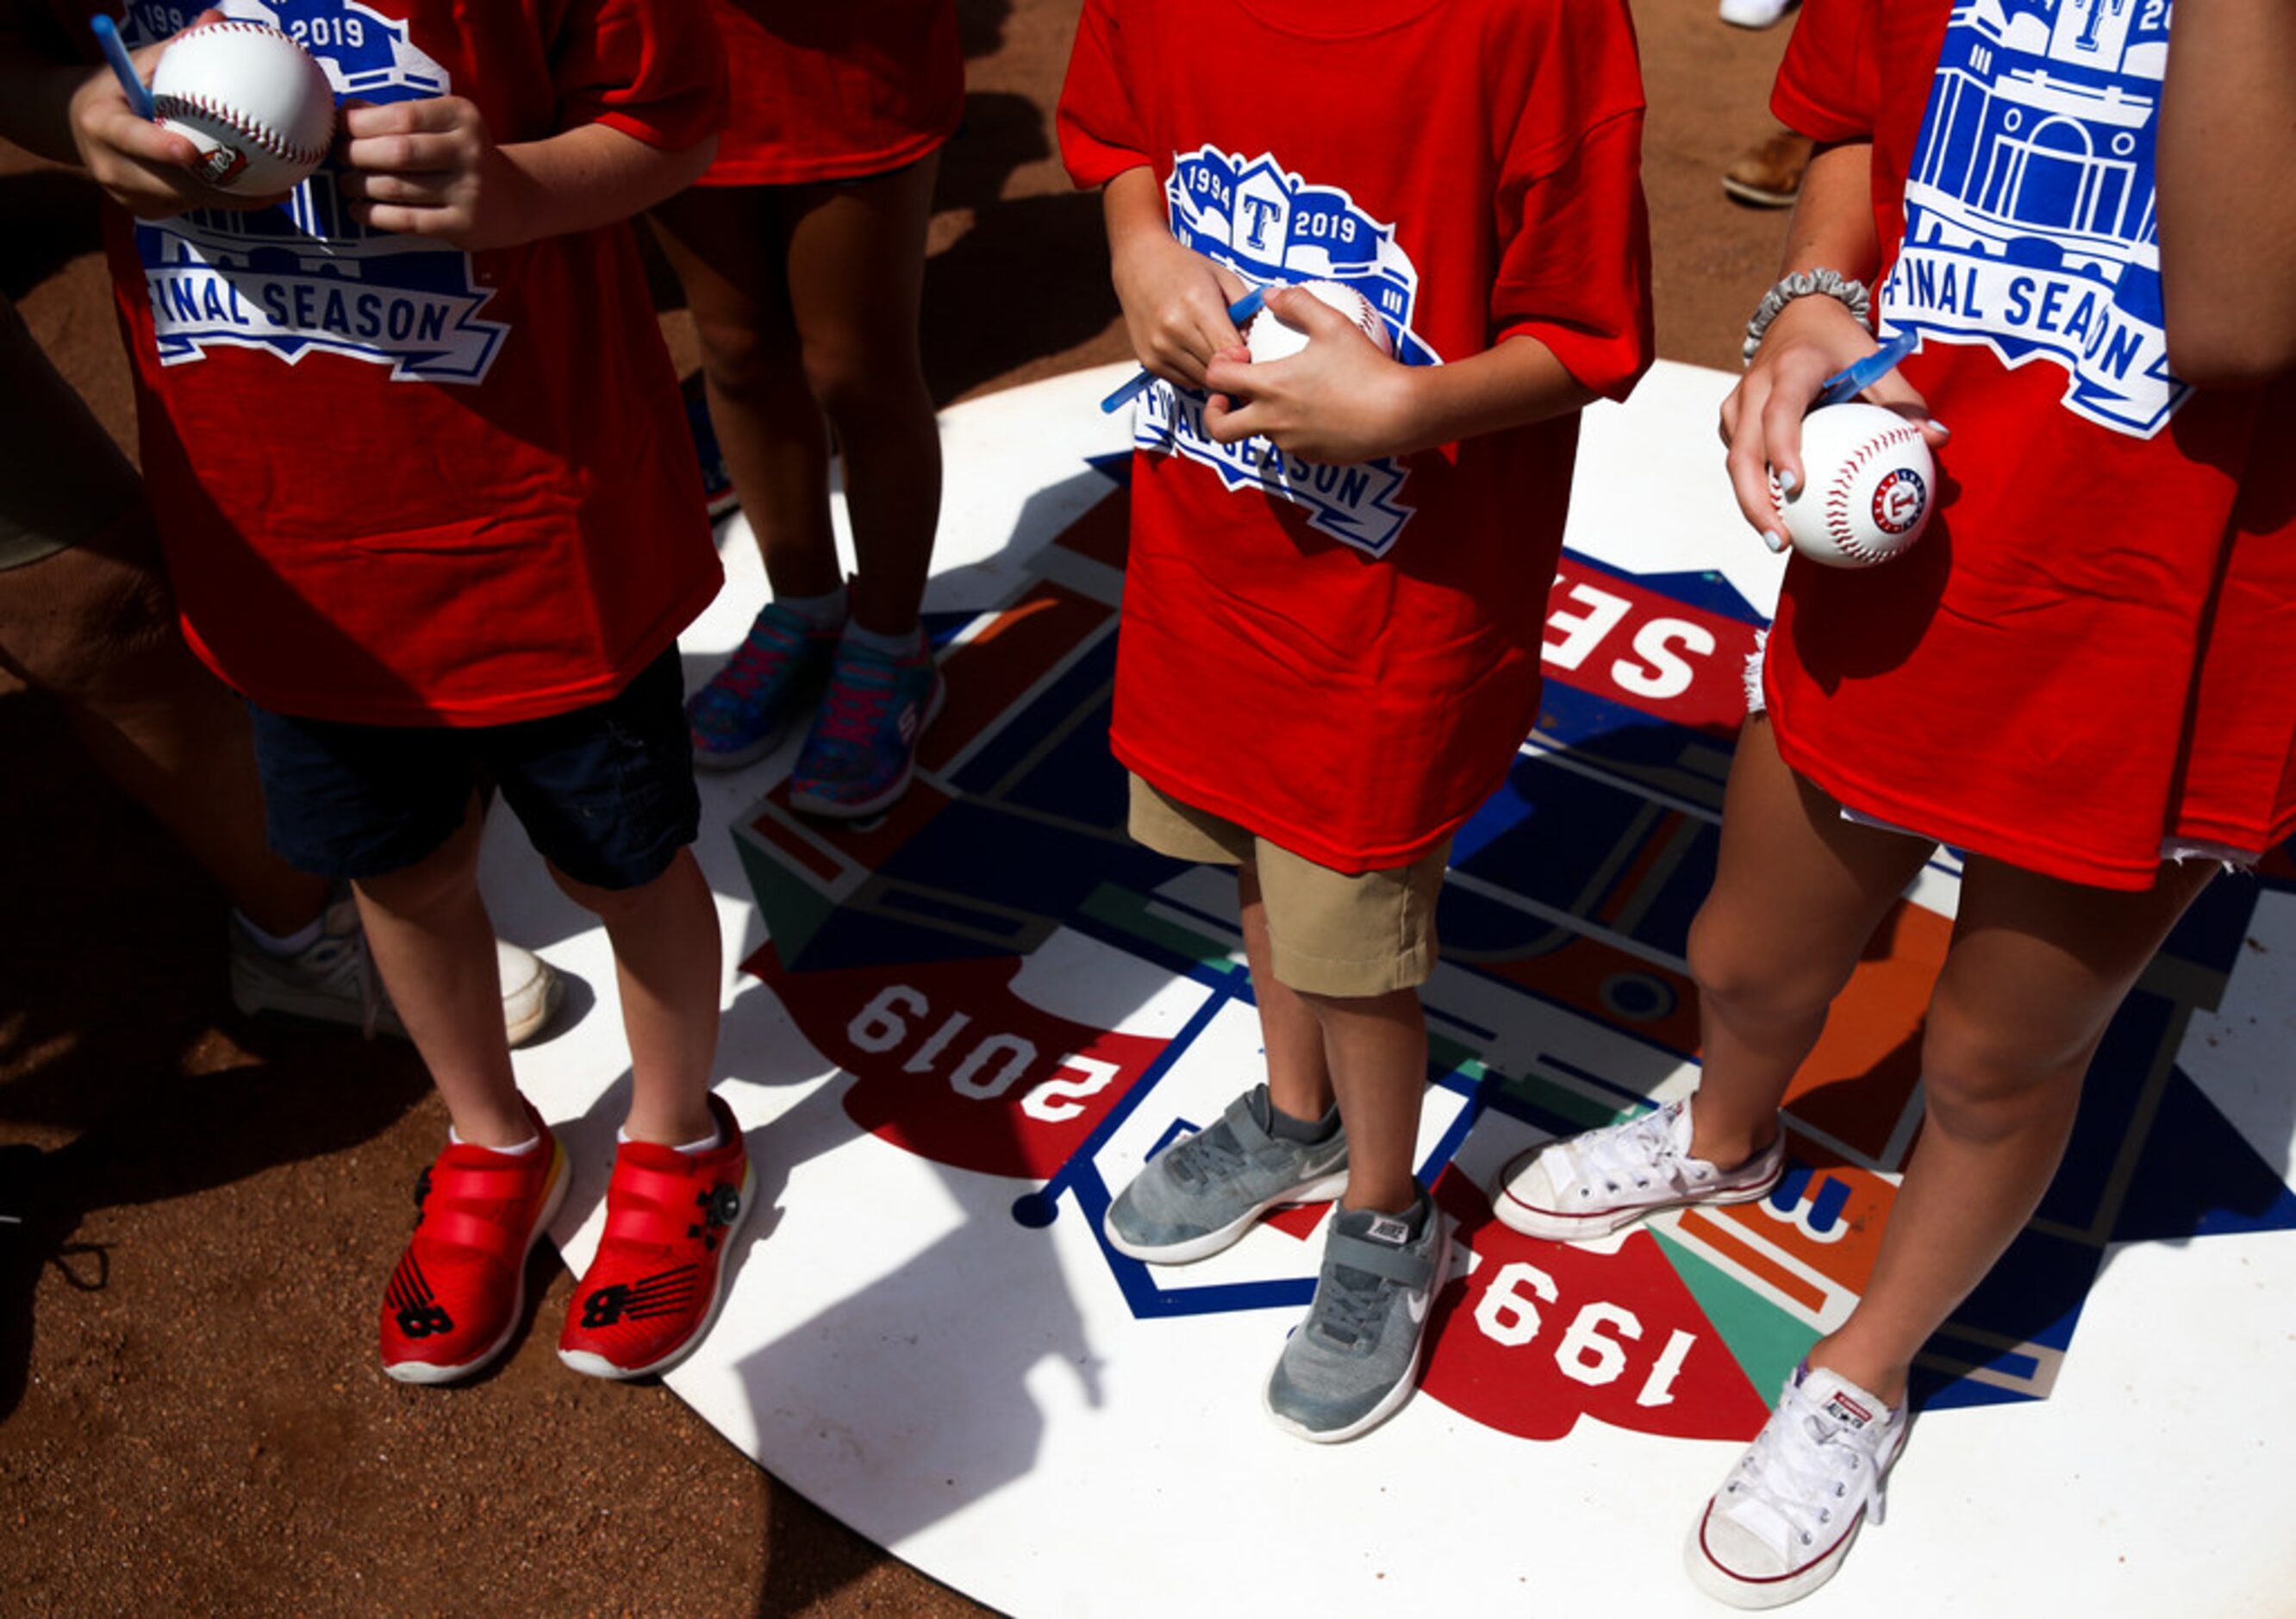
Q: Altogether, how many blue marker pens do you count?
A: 3